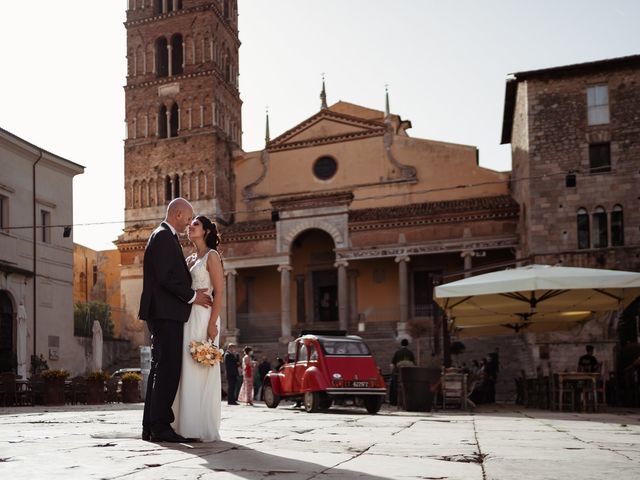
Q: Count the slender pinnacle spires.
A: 3